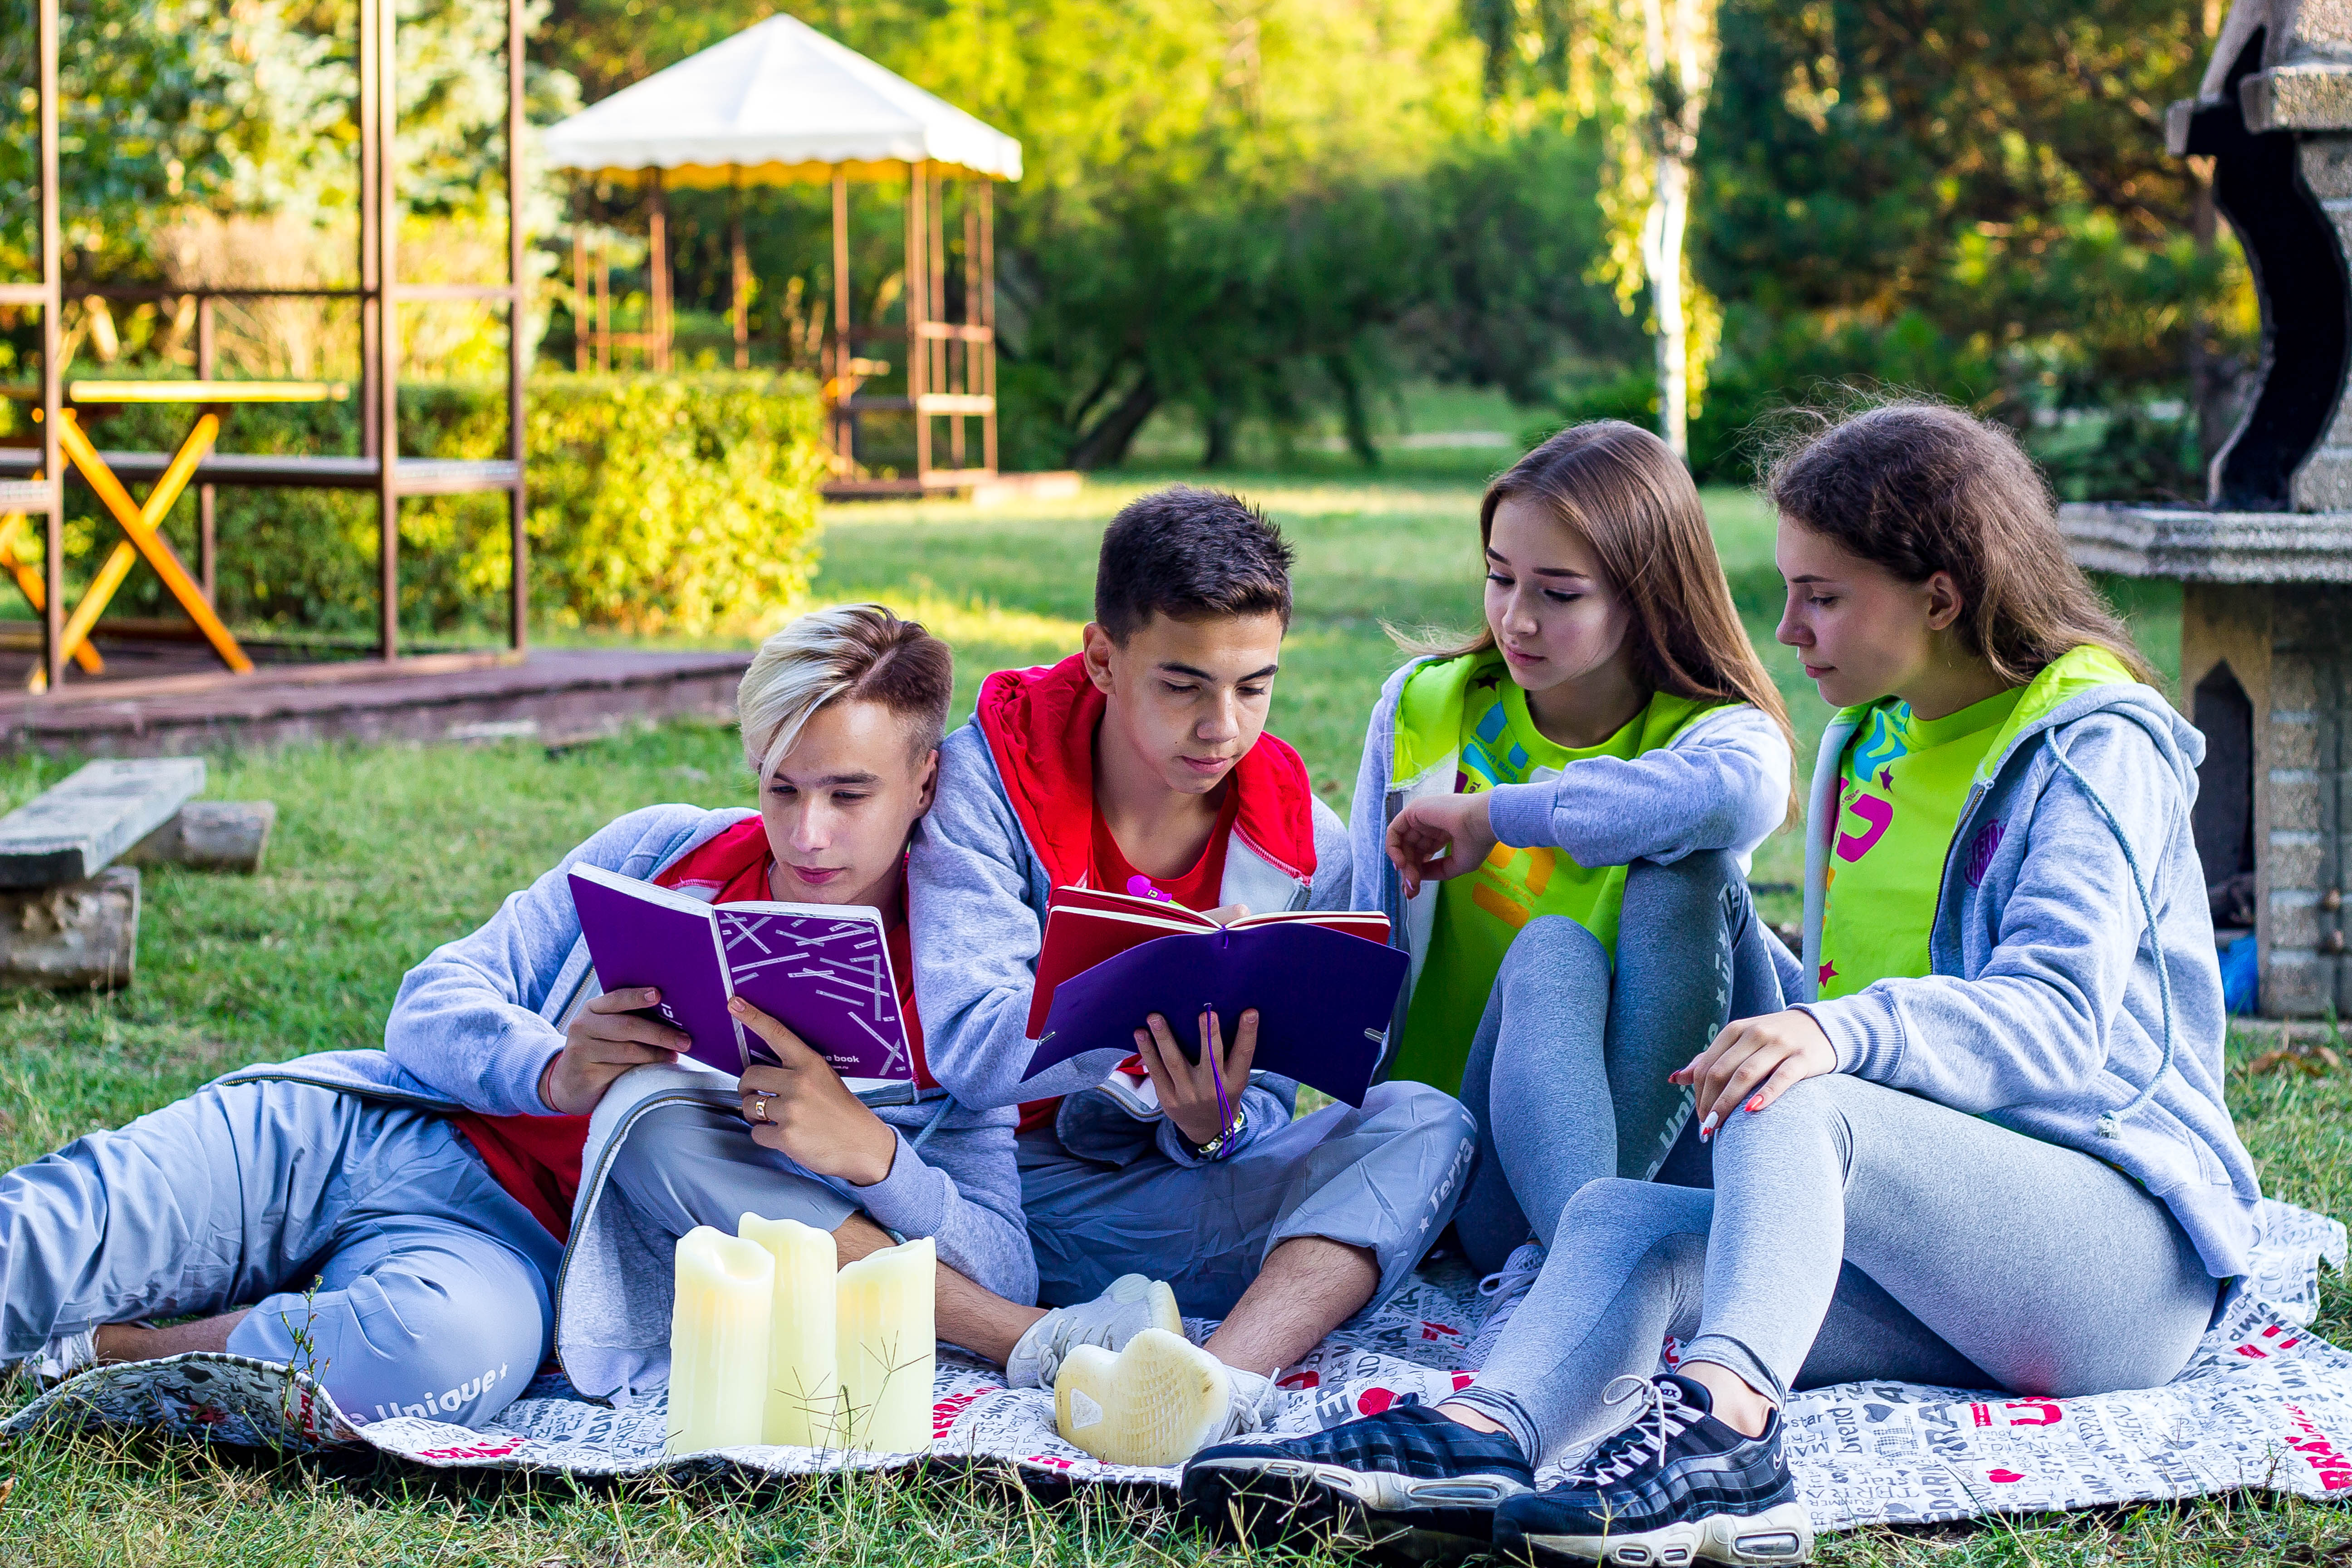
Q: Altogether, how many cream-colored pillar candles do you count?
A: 3